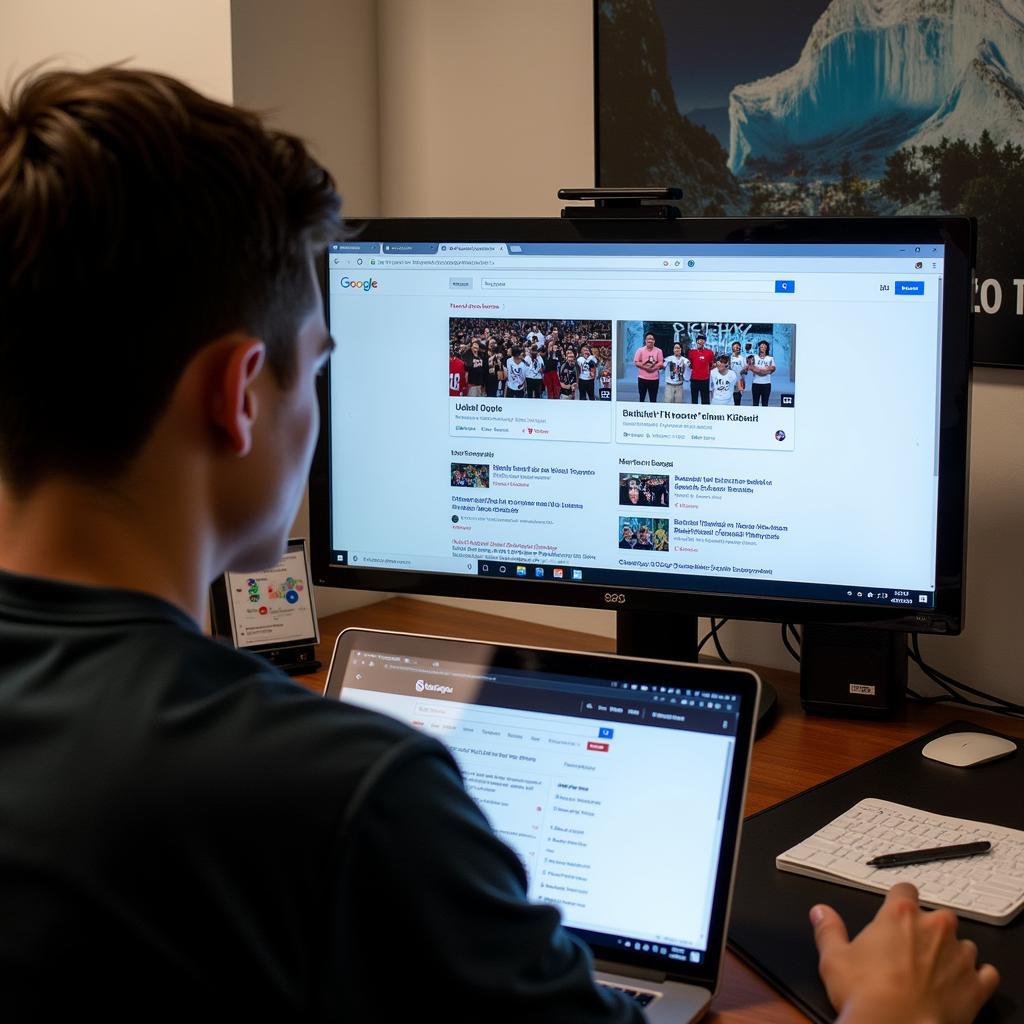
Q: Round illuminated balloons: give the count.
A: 0